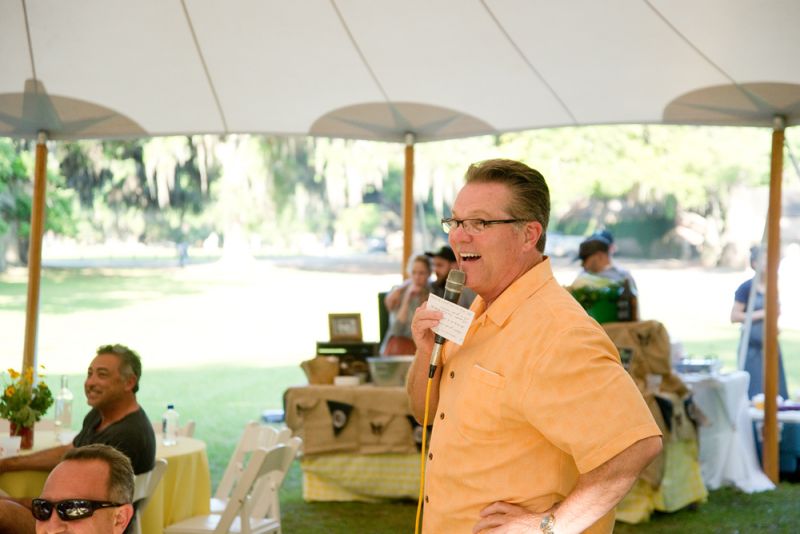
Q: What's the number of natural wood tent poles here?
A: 3